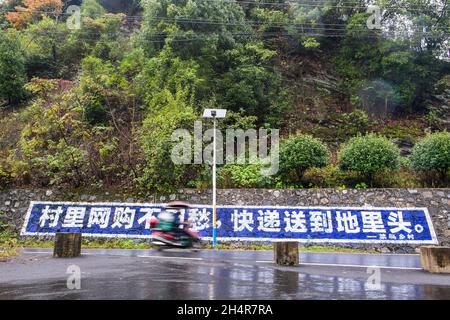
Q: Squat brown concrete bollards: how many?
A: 3